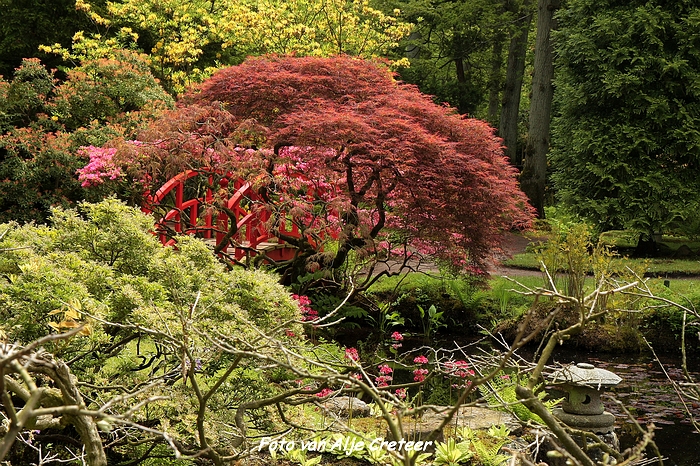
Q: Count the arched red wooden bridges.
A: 1